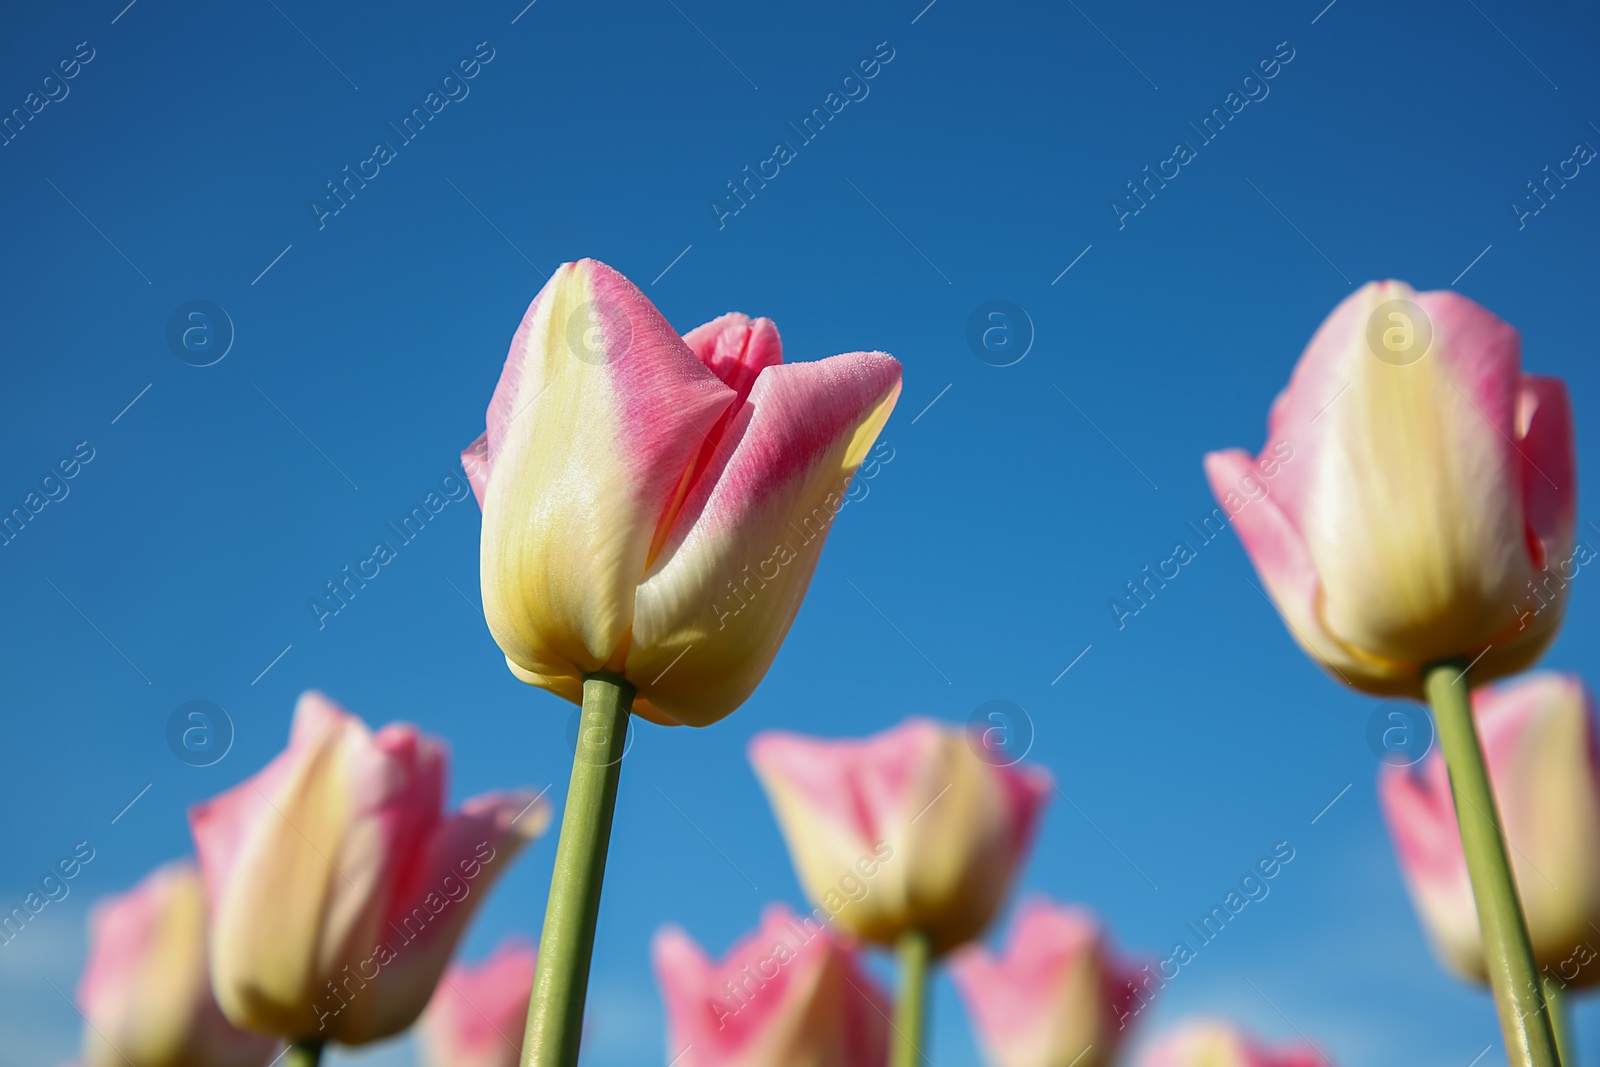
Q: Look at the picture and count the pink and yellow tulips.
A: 10